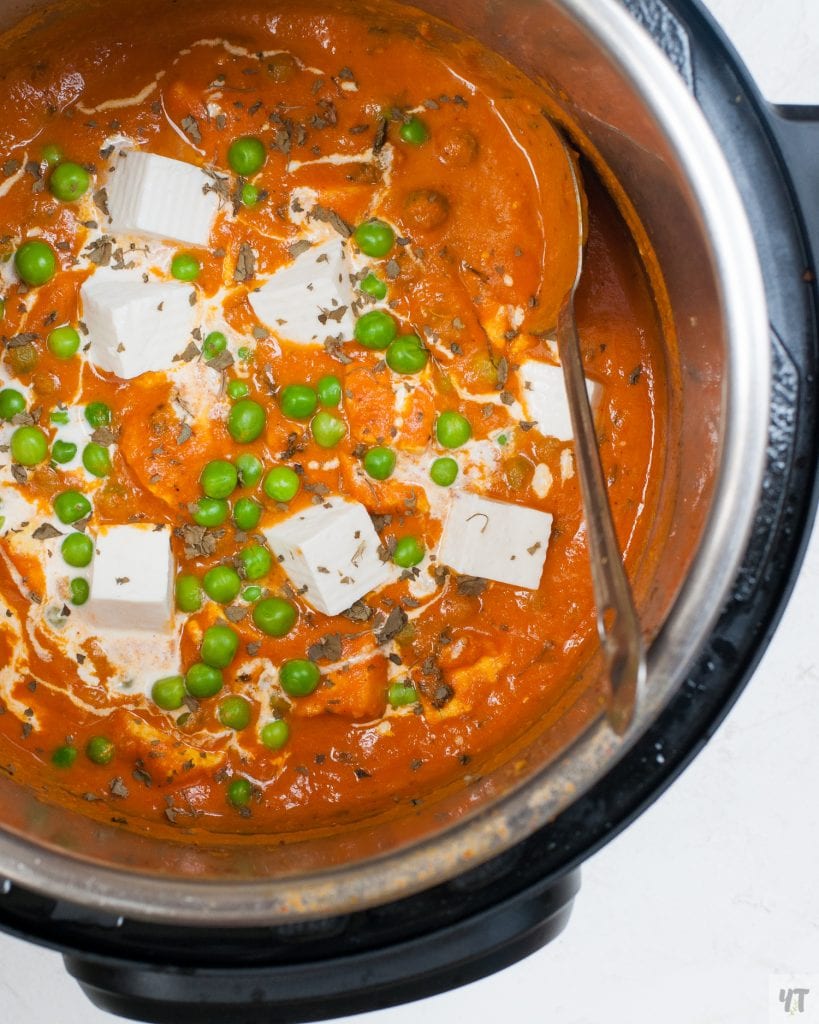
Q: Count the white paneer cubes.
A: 7